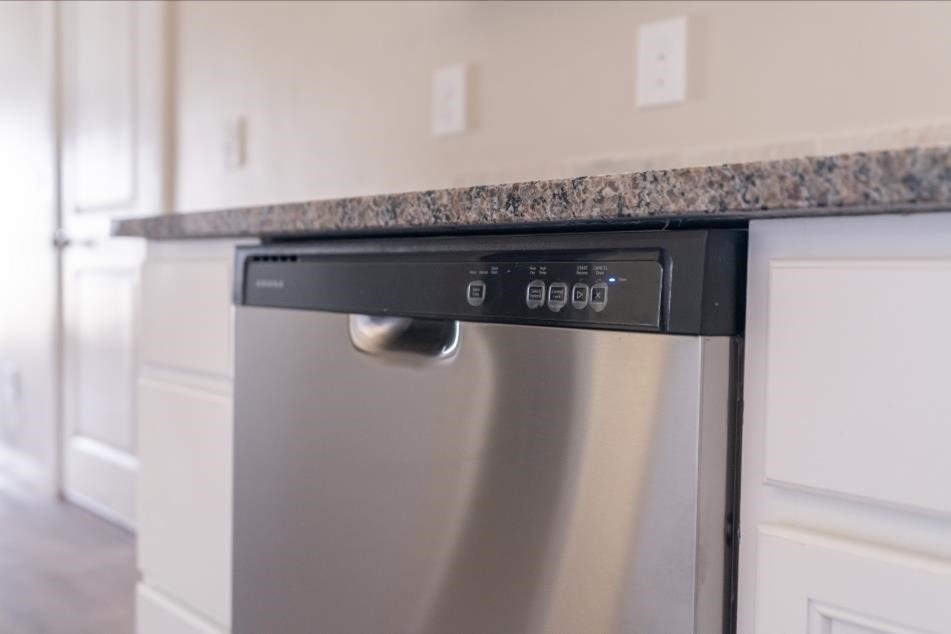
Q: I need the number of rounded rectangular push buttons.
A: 5